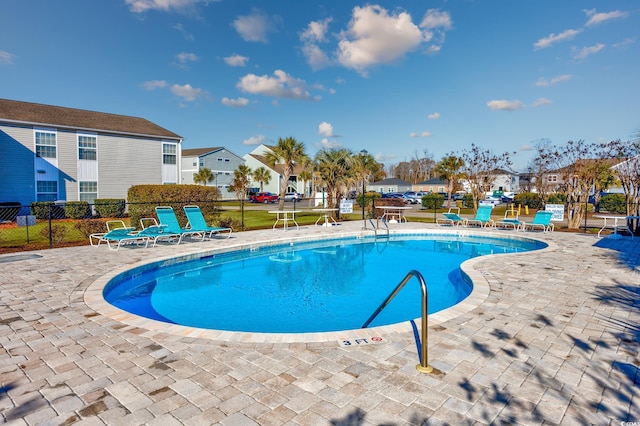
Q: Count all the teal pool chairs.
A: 8